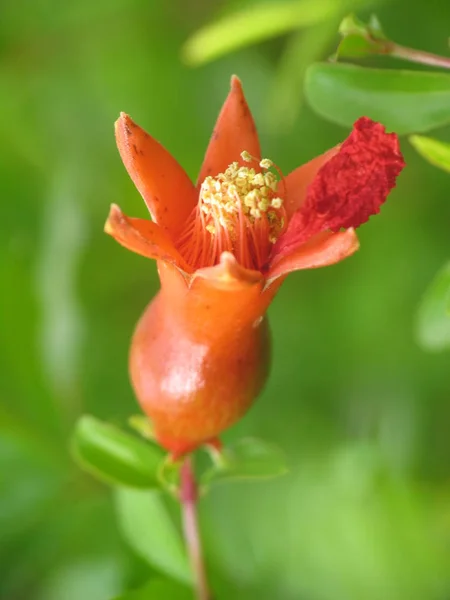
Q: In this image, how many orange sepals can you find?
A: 6